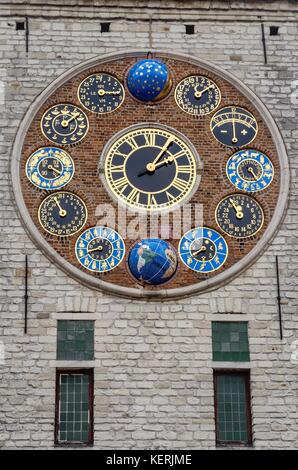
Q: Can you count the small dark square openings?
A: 4